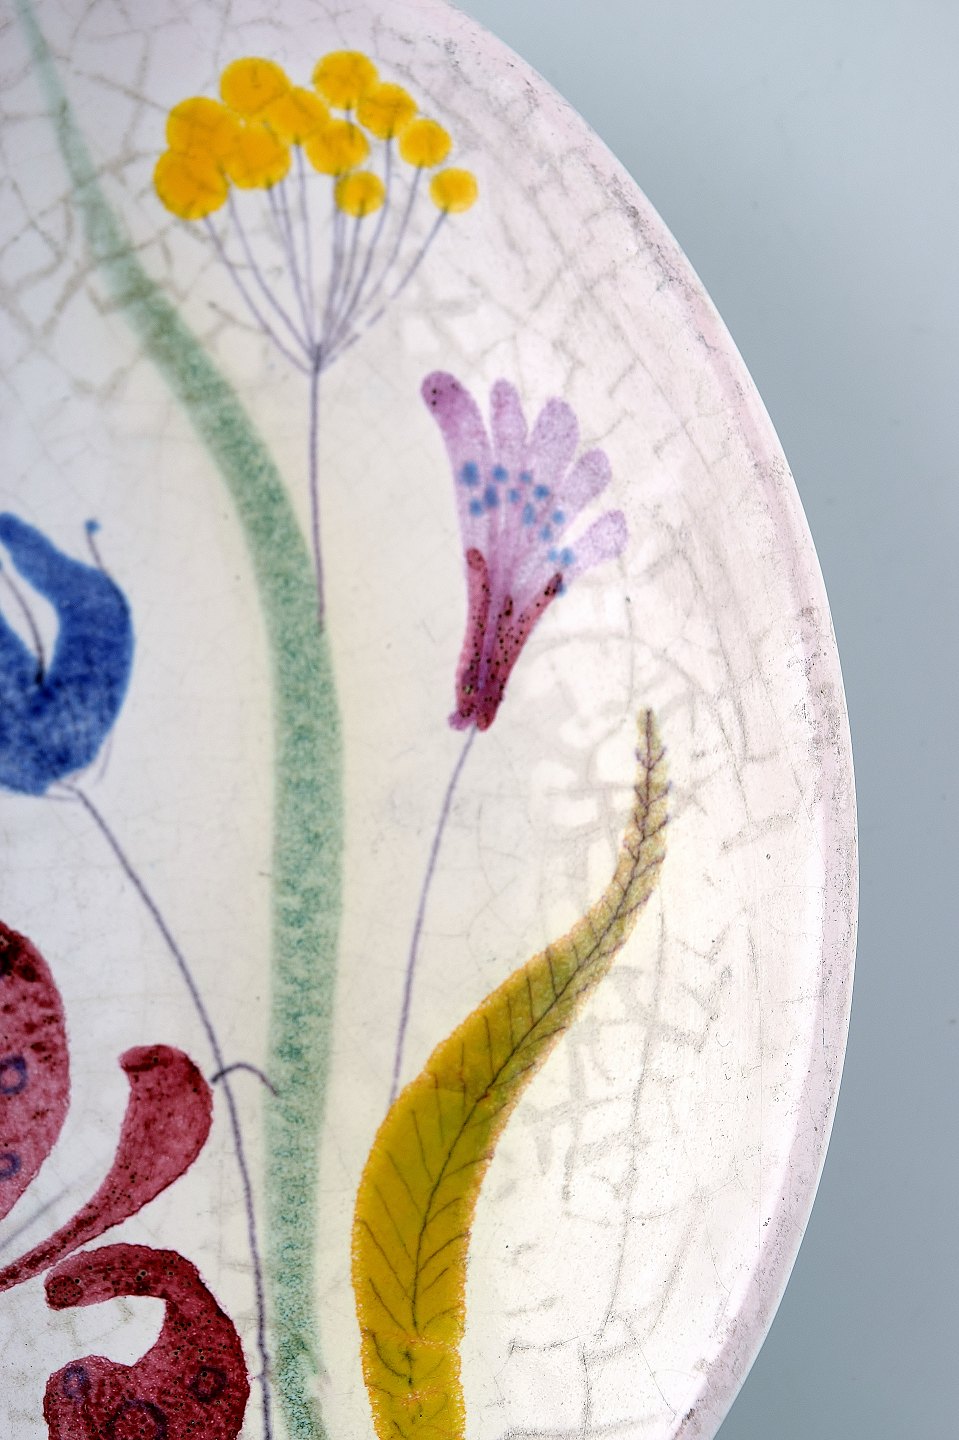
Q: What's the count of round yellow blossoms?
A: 11